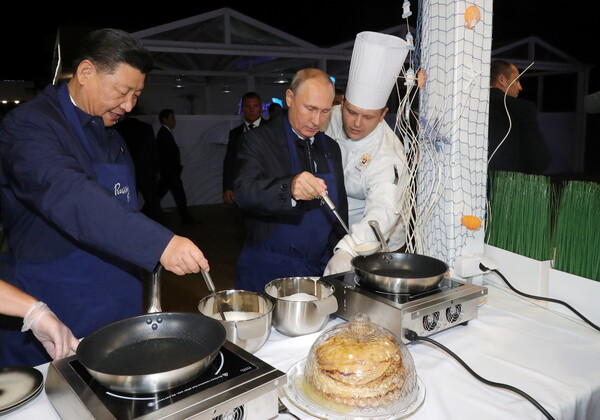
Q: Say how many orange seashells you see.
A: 3